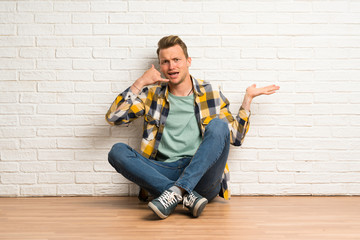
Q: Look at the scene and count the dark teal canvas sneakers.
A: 2